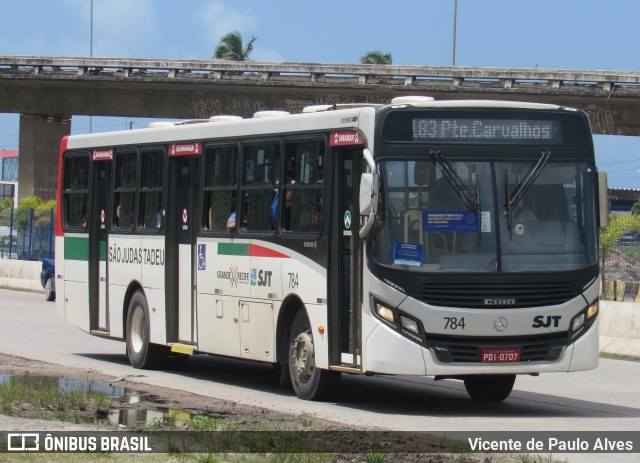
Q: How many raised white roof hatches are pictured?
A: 5